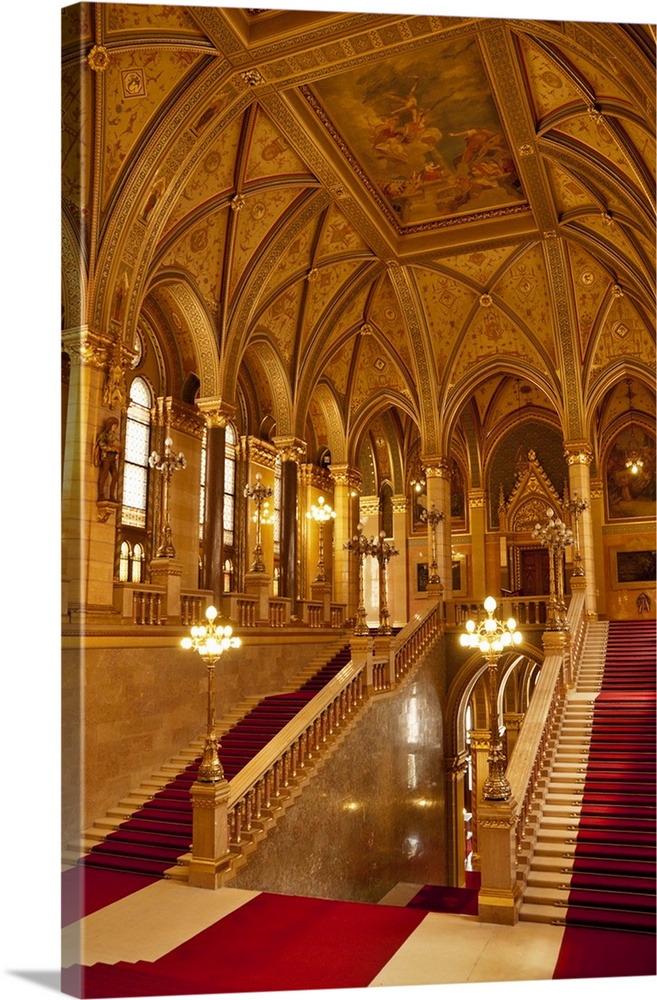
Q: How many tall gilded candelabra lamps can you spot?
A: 11